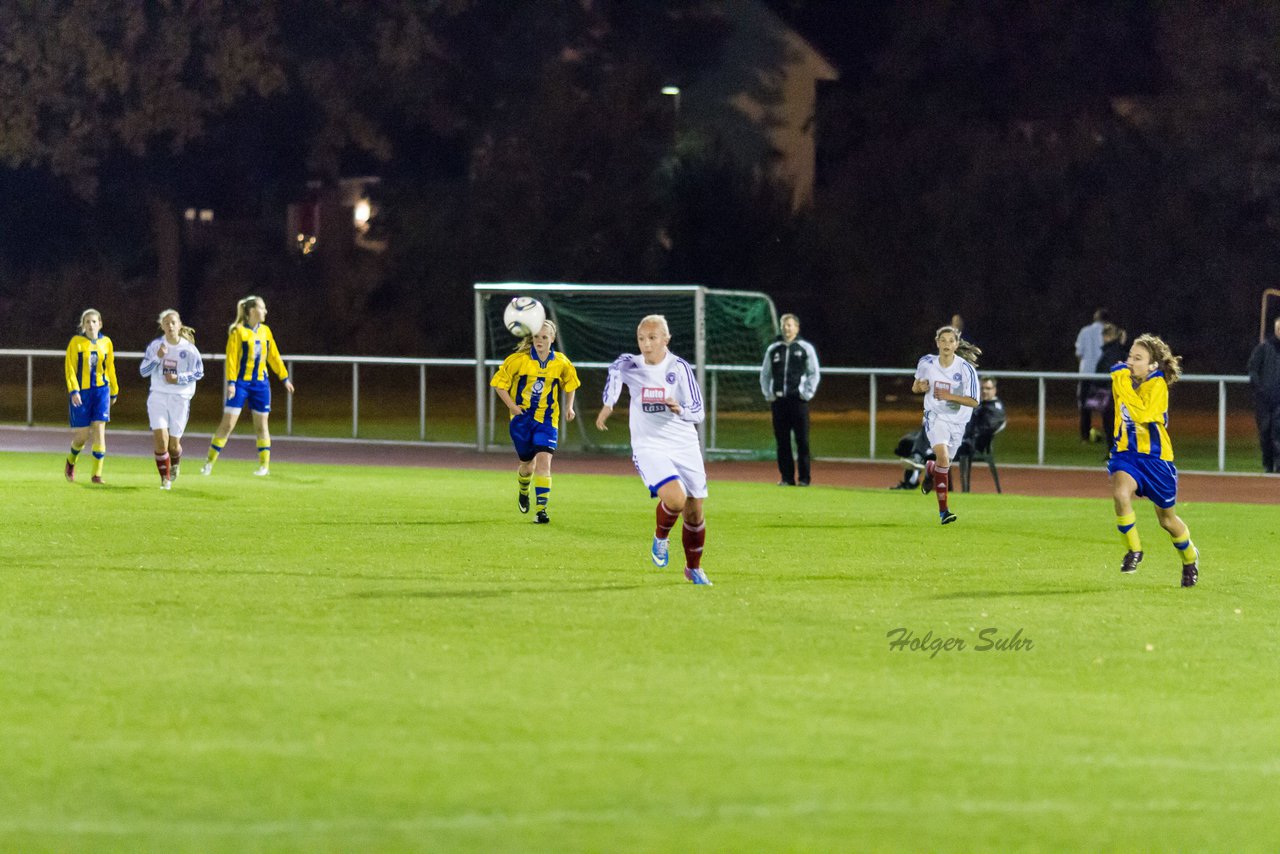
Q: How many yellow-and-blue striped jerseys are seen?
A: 4